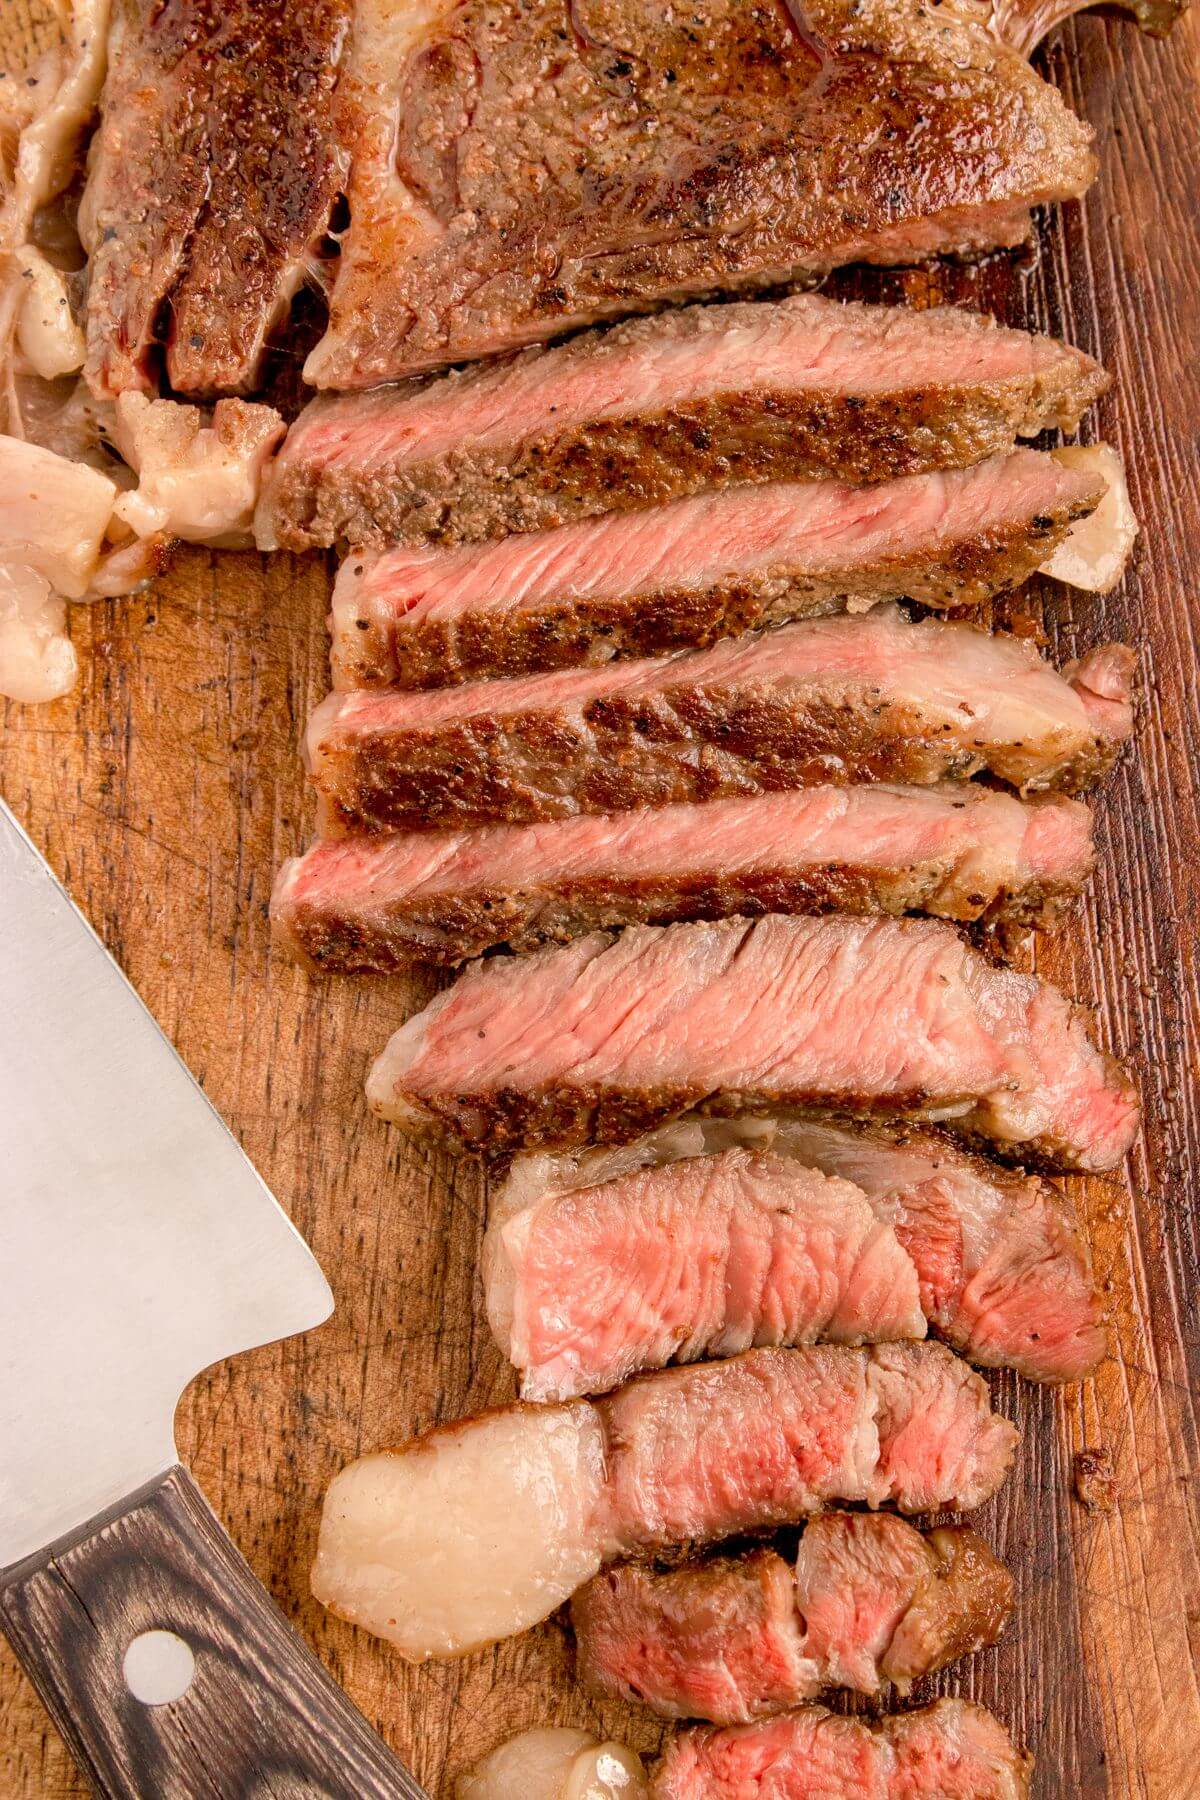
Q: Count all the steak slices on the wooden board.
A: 9